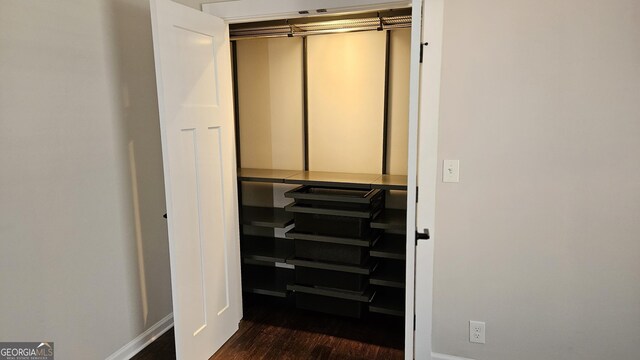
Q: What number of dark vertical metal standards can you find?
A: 3